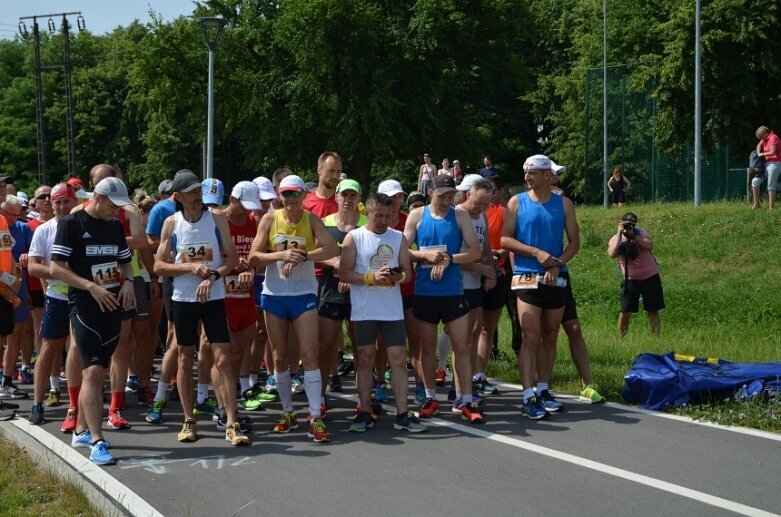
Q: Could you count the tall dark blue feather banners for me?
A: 0